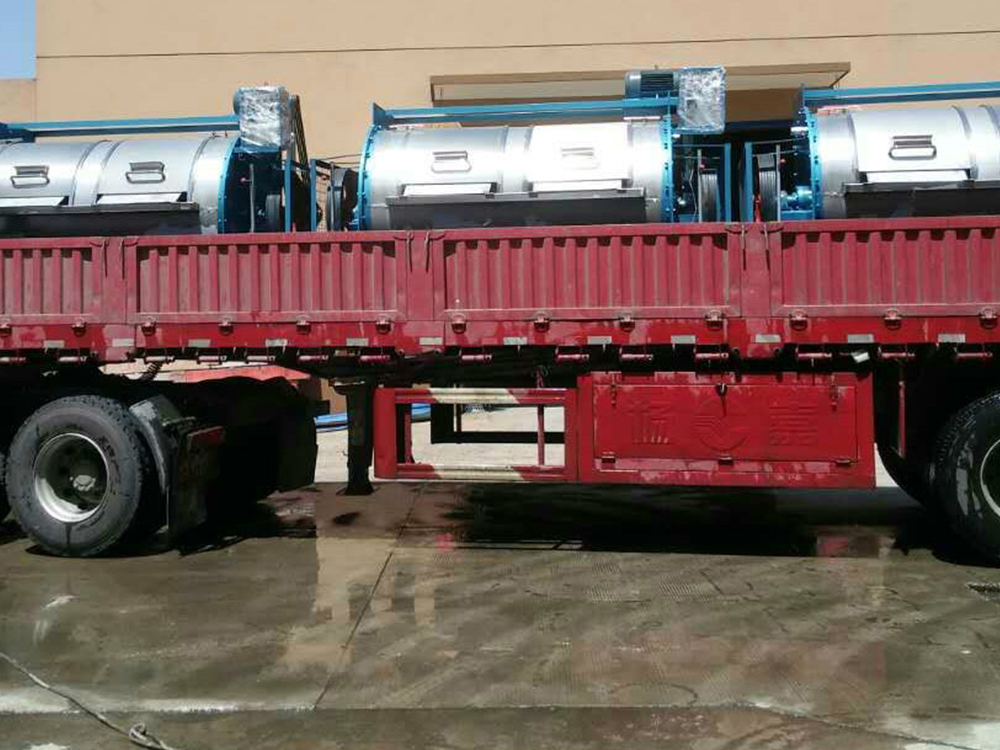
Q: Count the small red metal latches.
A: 13